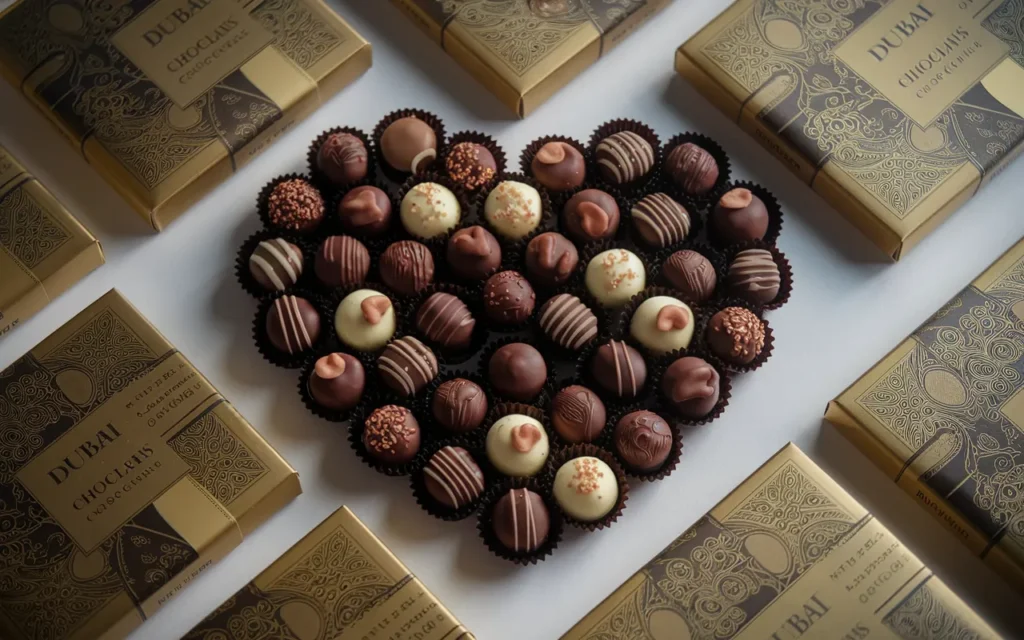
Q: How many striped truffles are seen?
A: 12